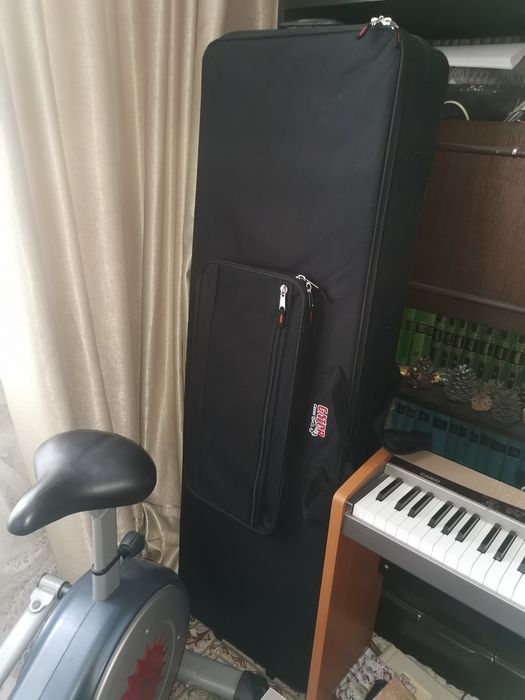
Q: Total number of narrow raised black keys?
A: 9